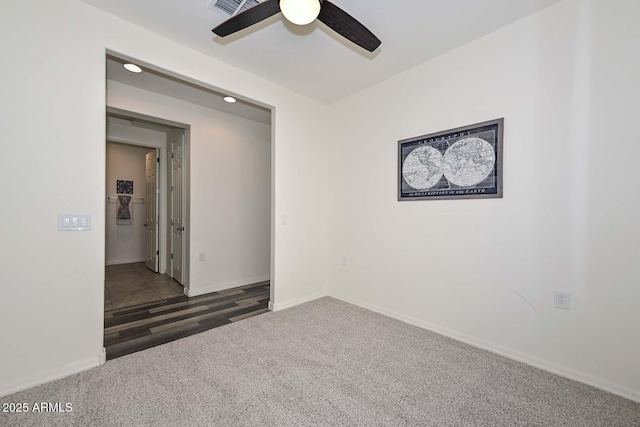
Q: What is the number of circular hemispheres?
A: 2